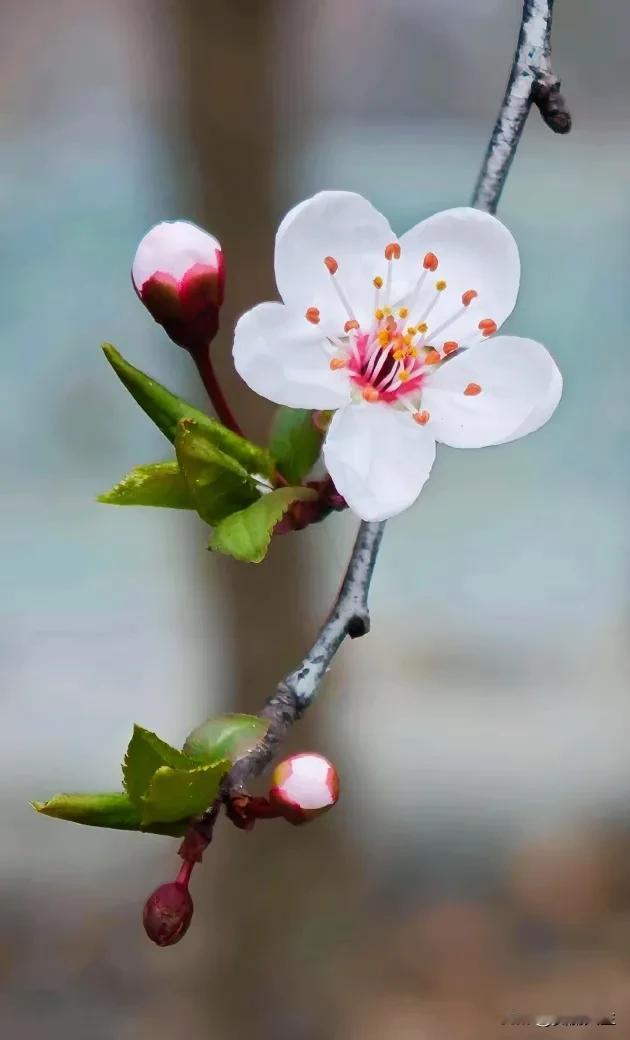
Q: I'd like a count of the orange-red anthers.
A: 13